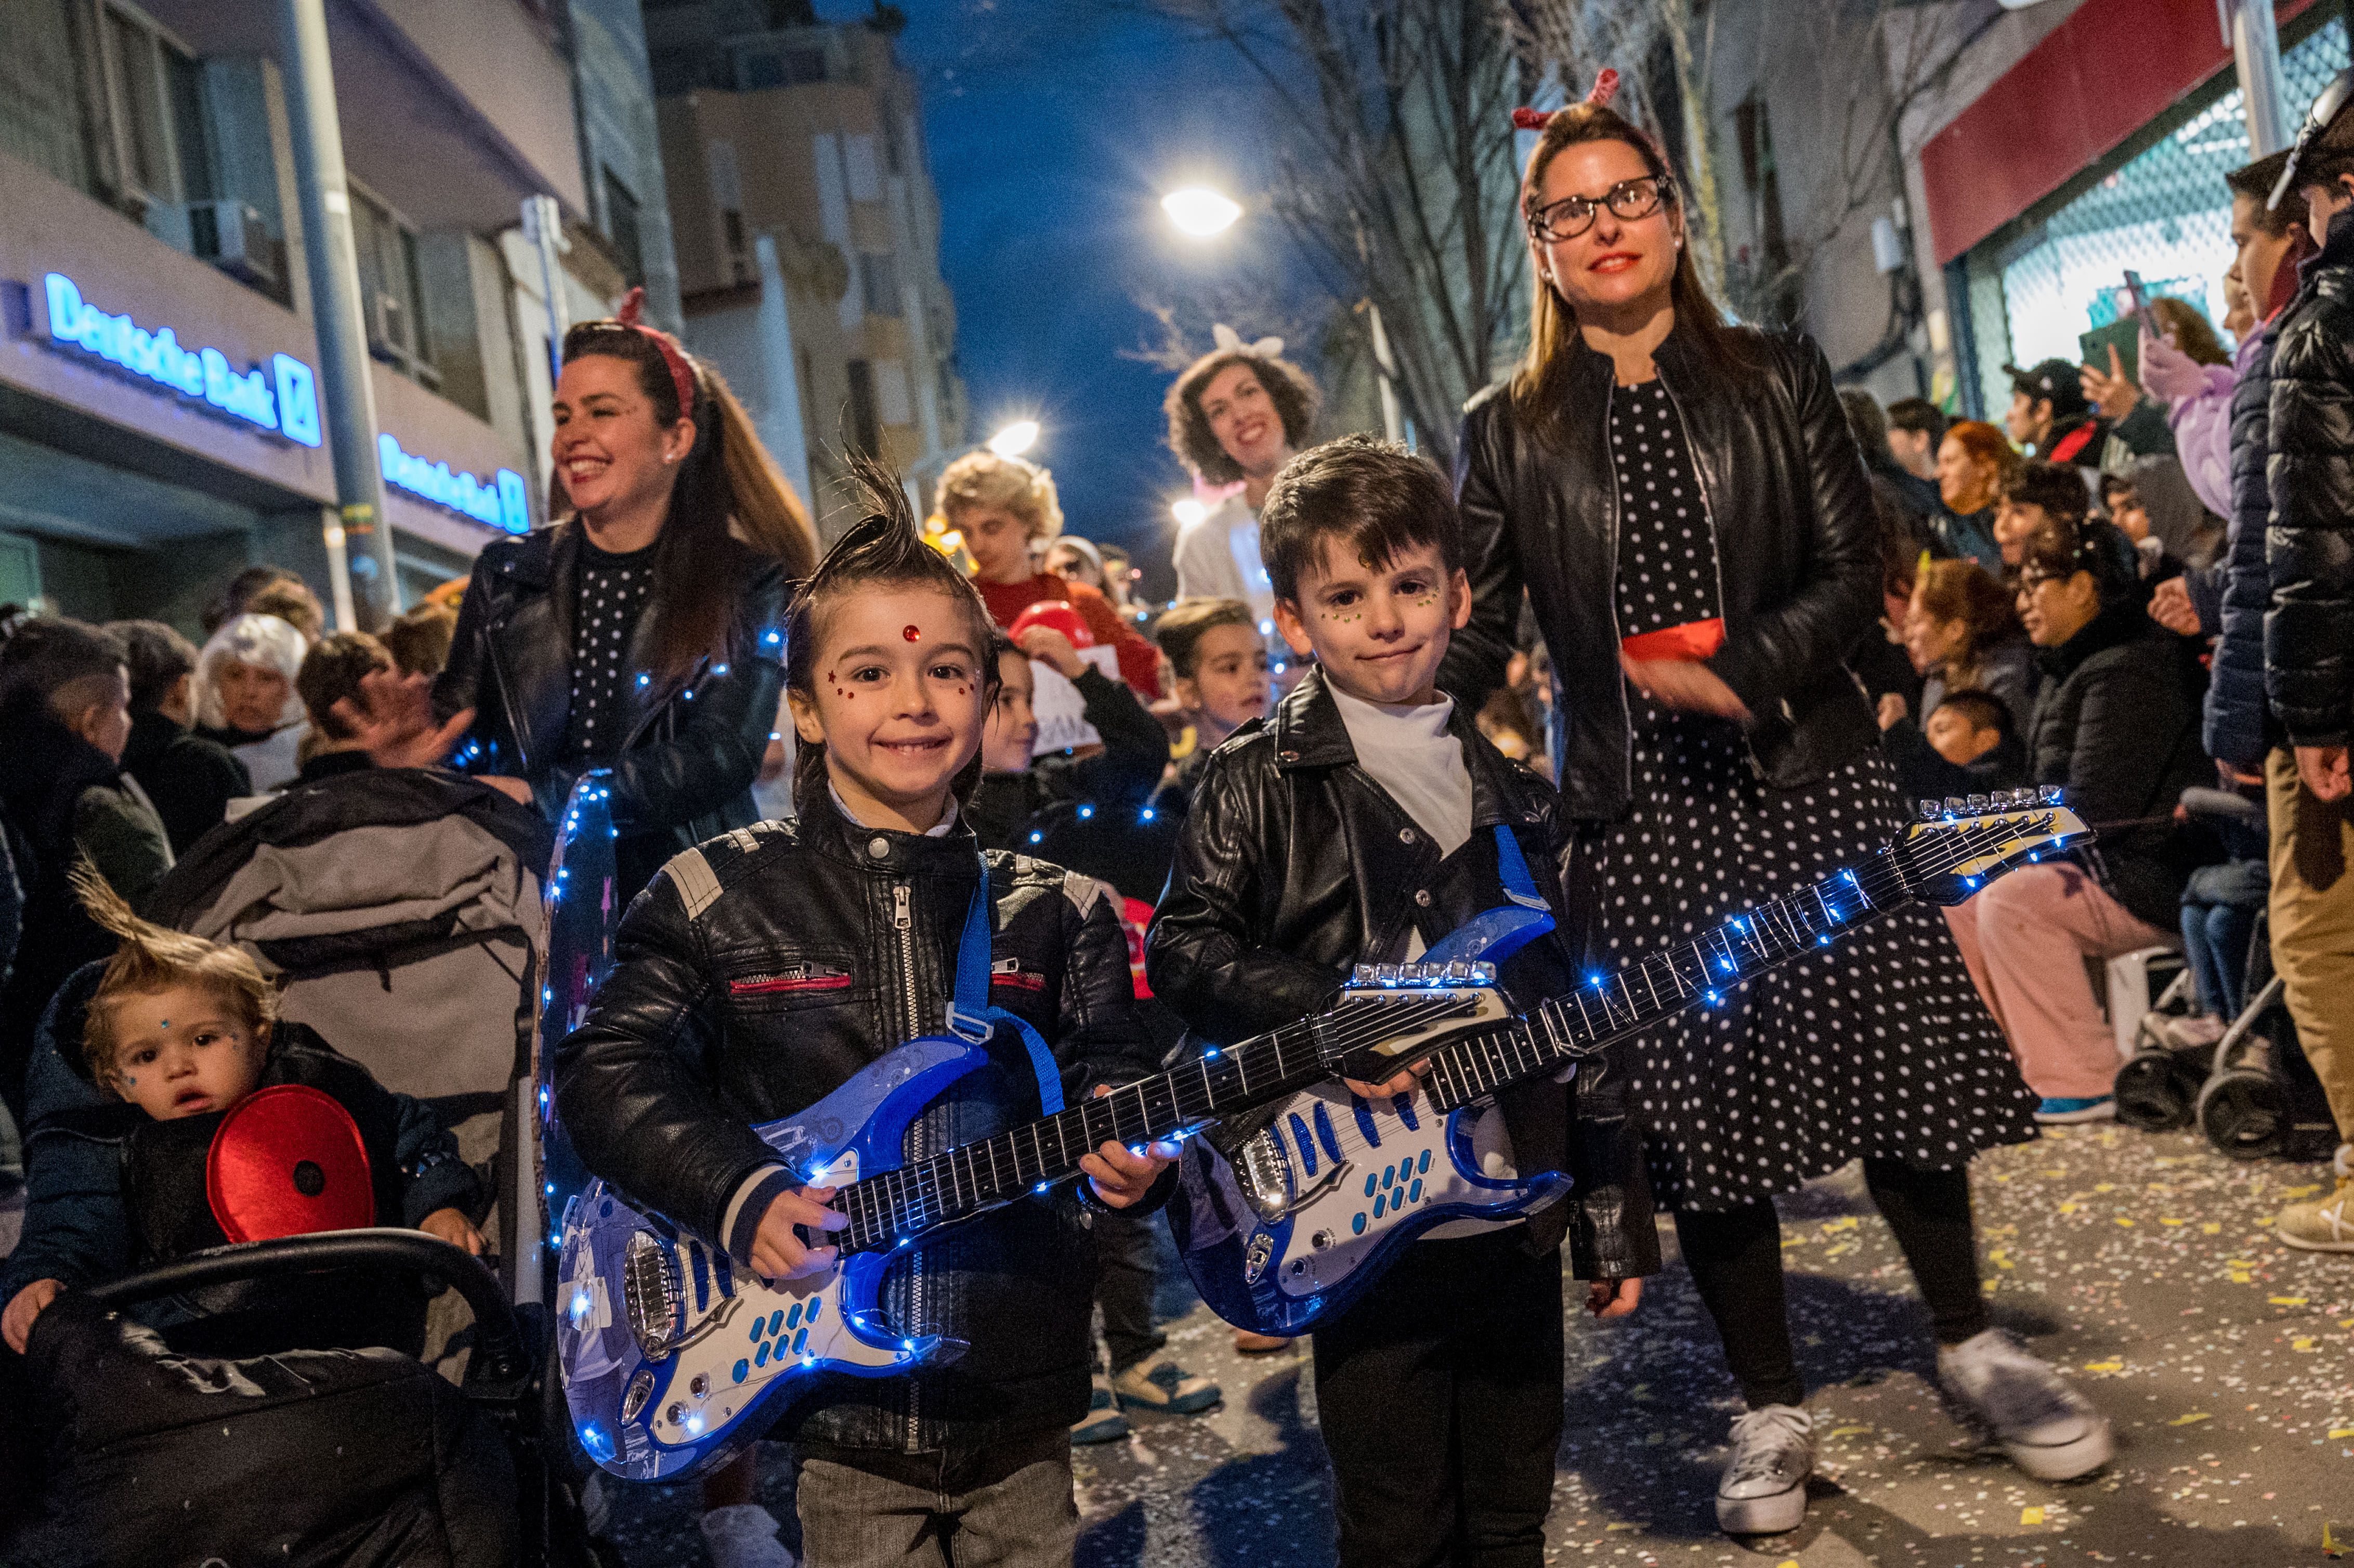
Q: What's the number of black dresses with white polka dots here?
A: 2